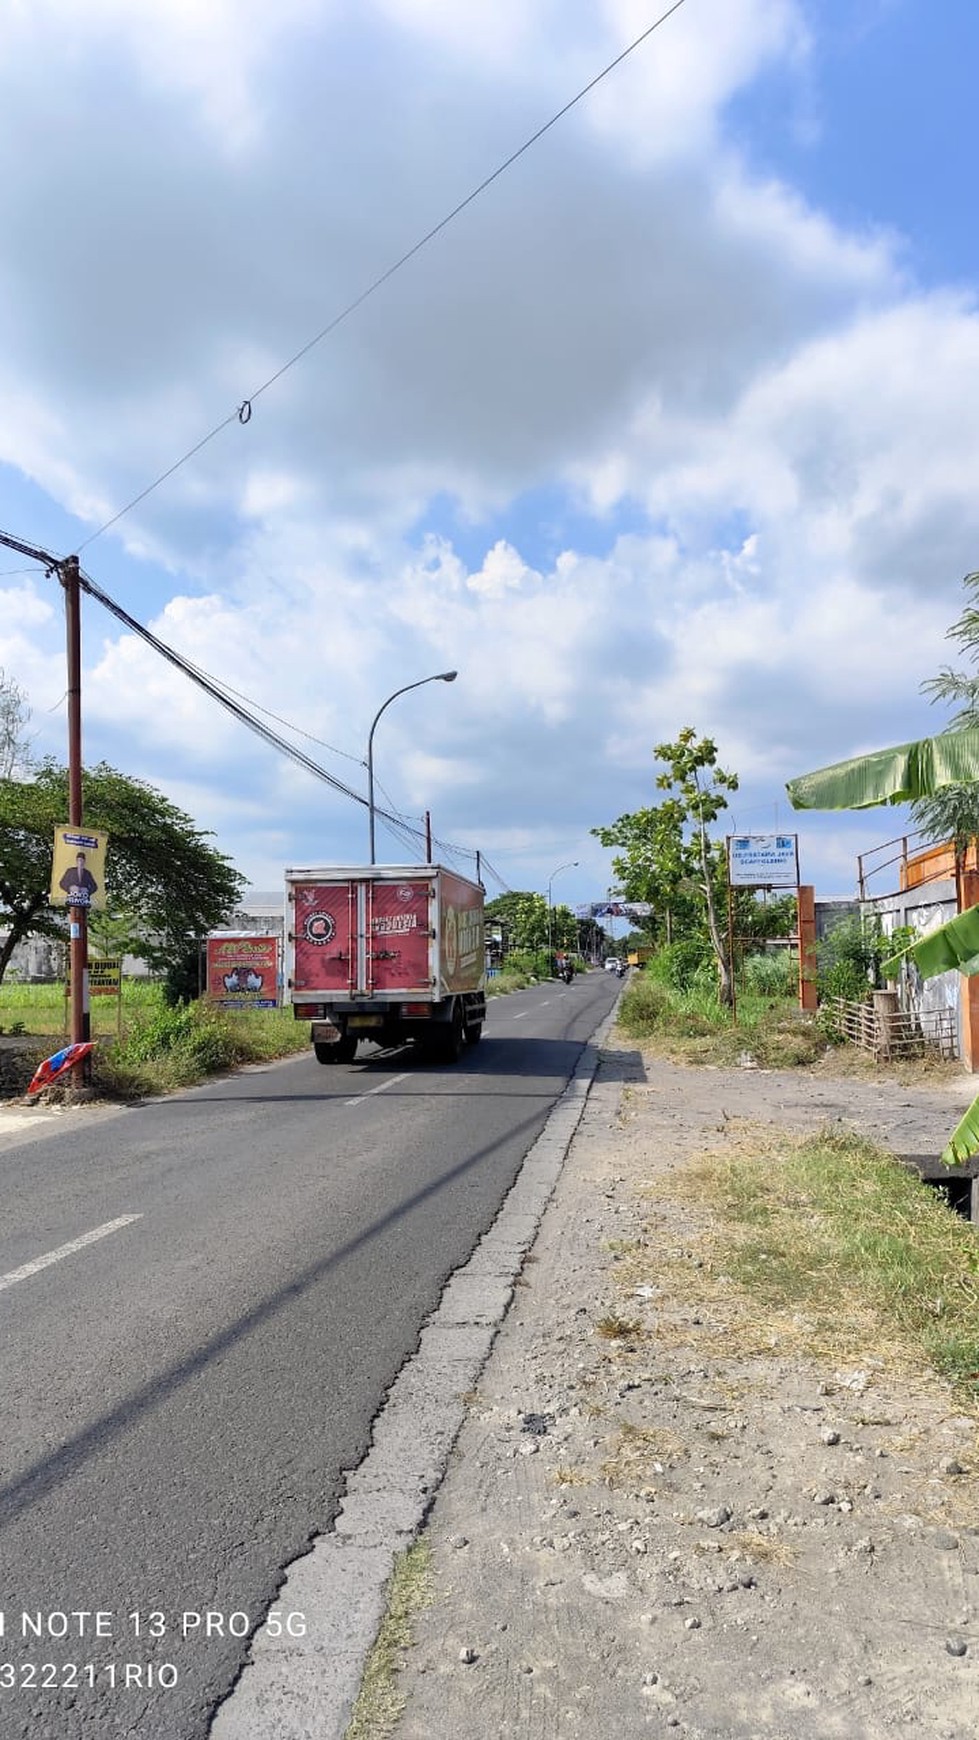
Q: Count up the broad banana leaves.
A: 3